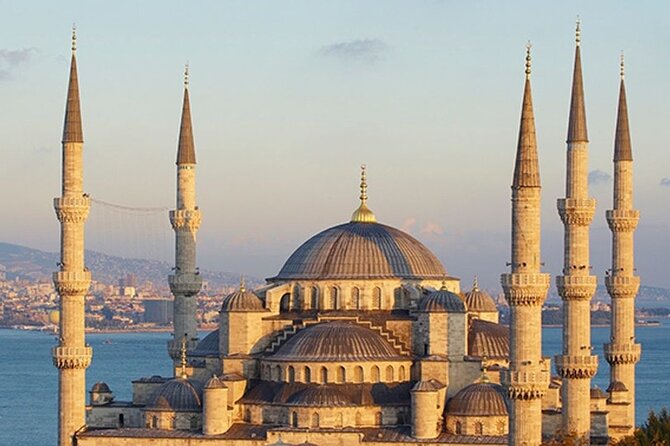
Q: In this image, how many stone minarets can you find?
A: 5